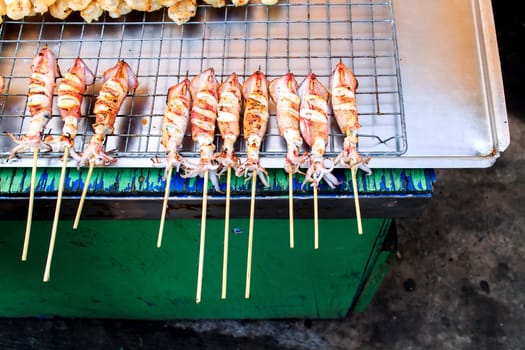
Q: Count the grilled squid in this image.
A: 10